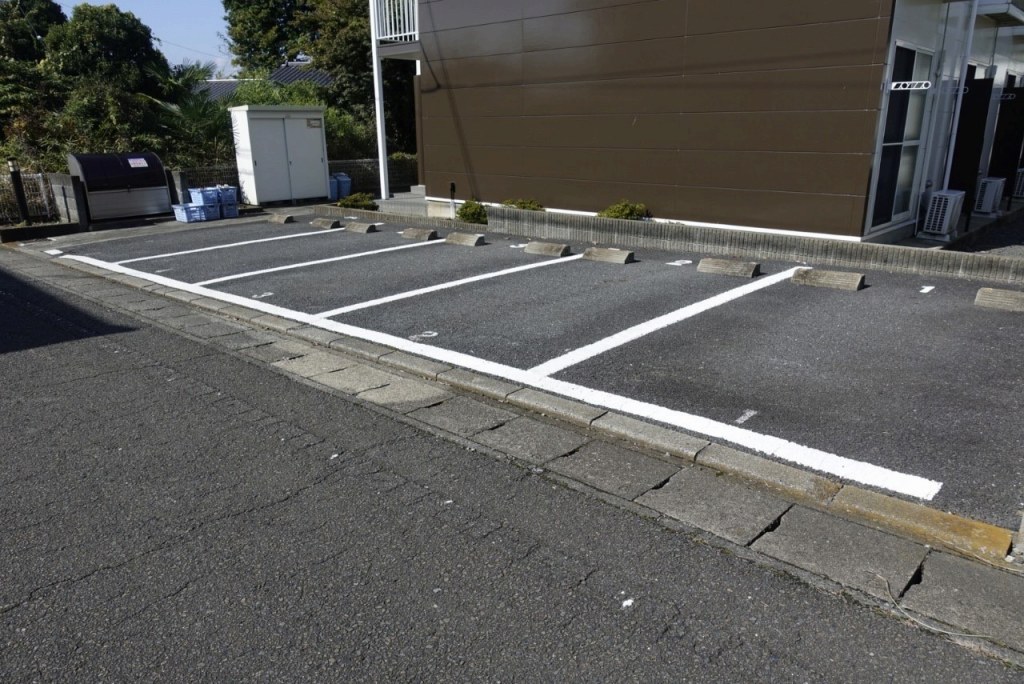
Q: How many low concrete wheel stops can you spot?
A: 10